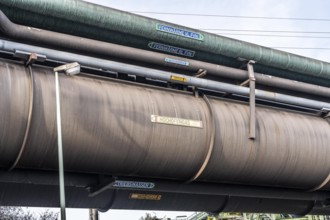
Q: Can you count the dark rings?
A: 3